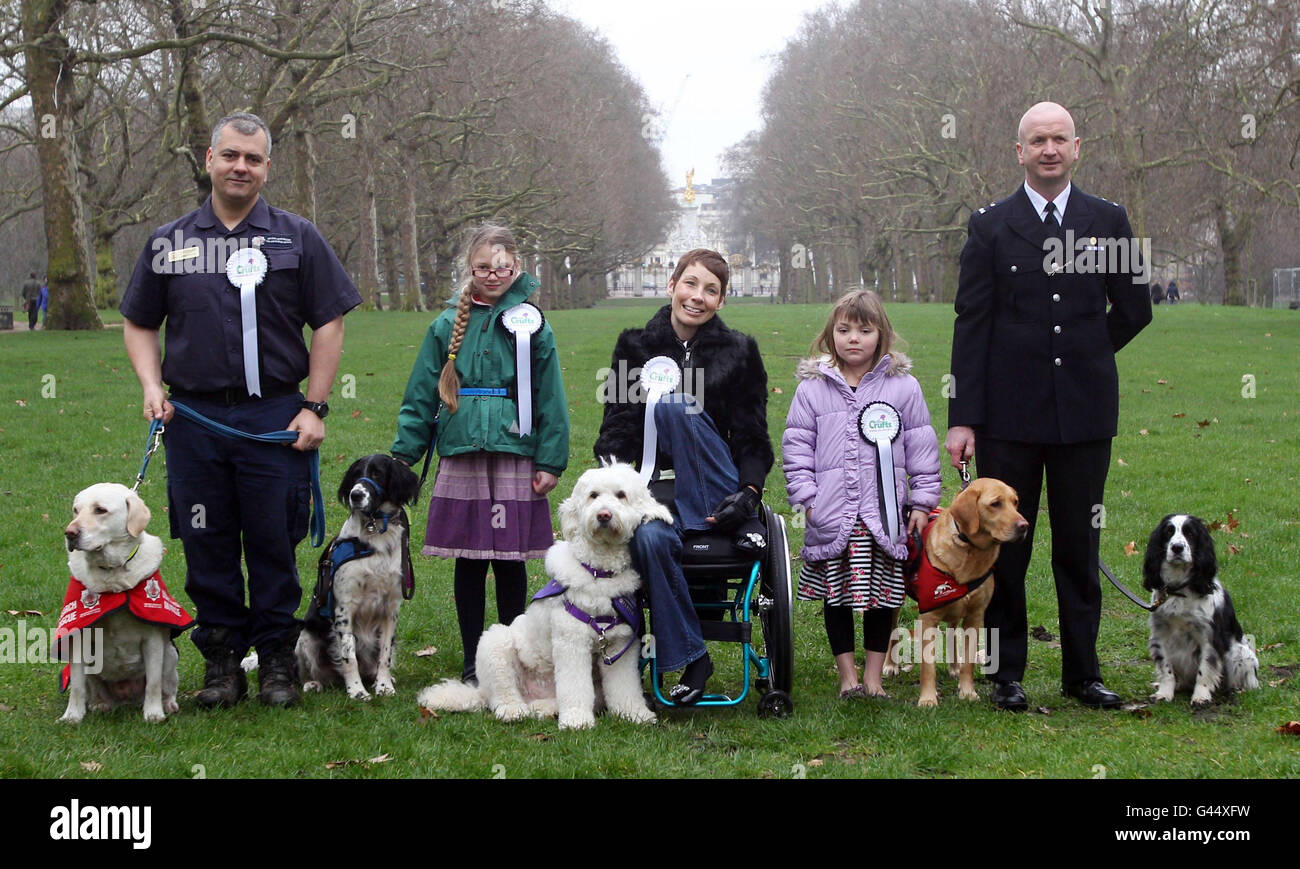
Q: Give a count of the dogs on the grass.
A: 5